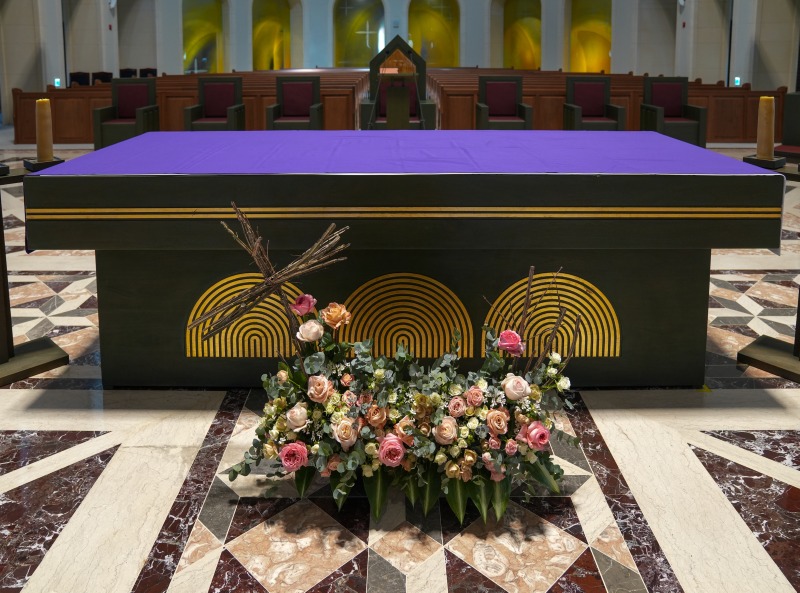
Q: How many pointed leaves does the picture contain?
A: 9